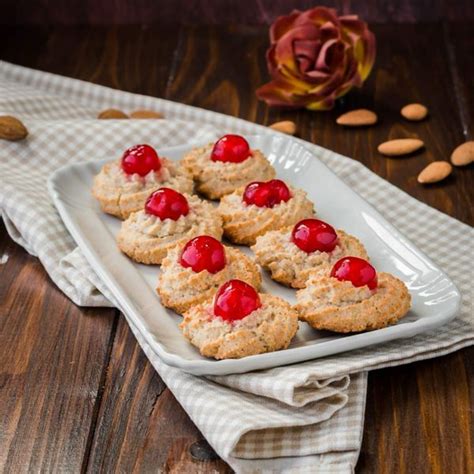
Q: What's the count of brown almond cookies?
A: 8